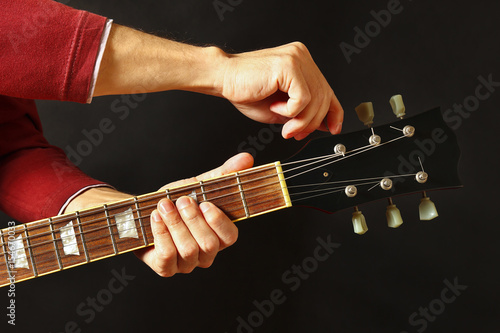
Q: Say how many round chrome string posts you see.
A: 6